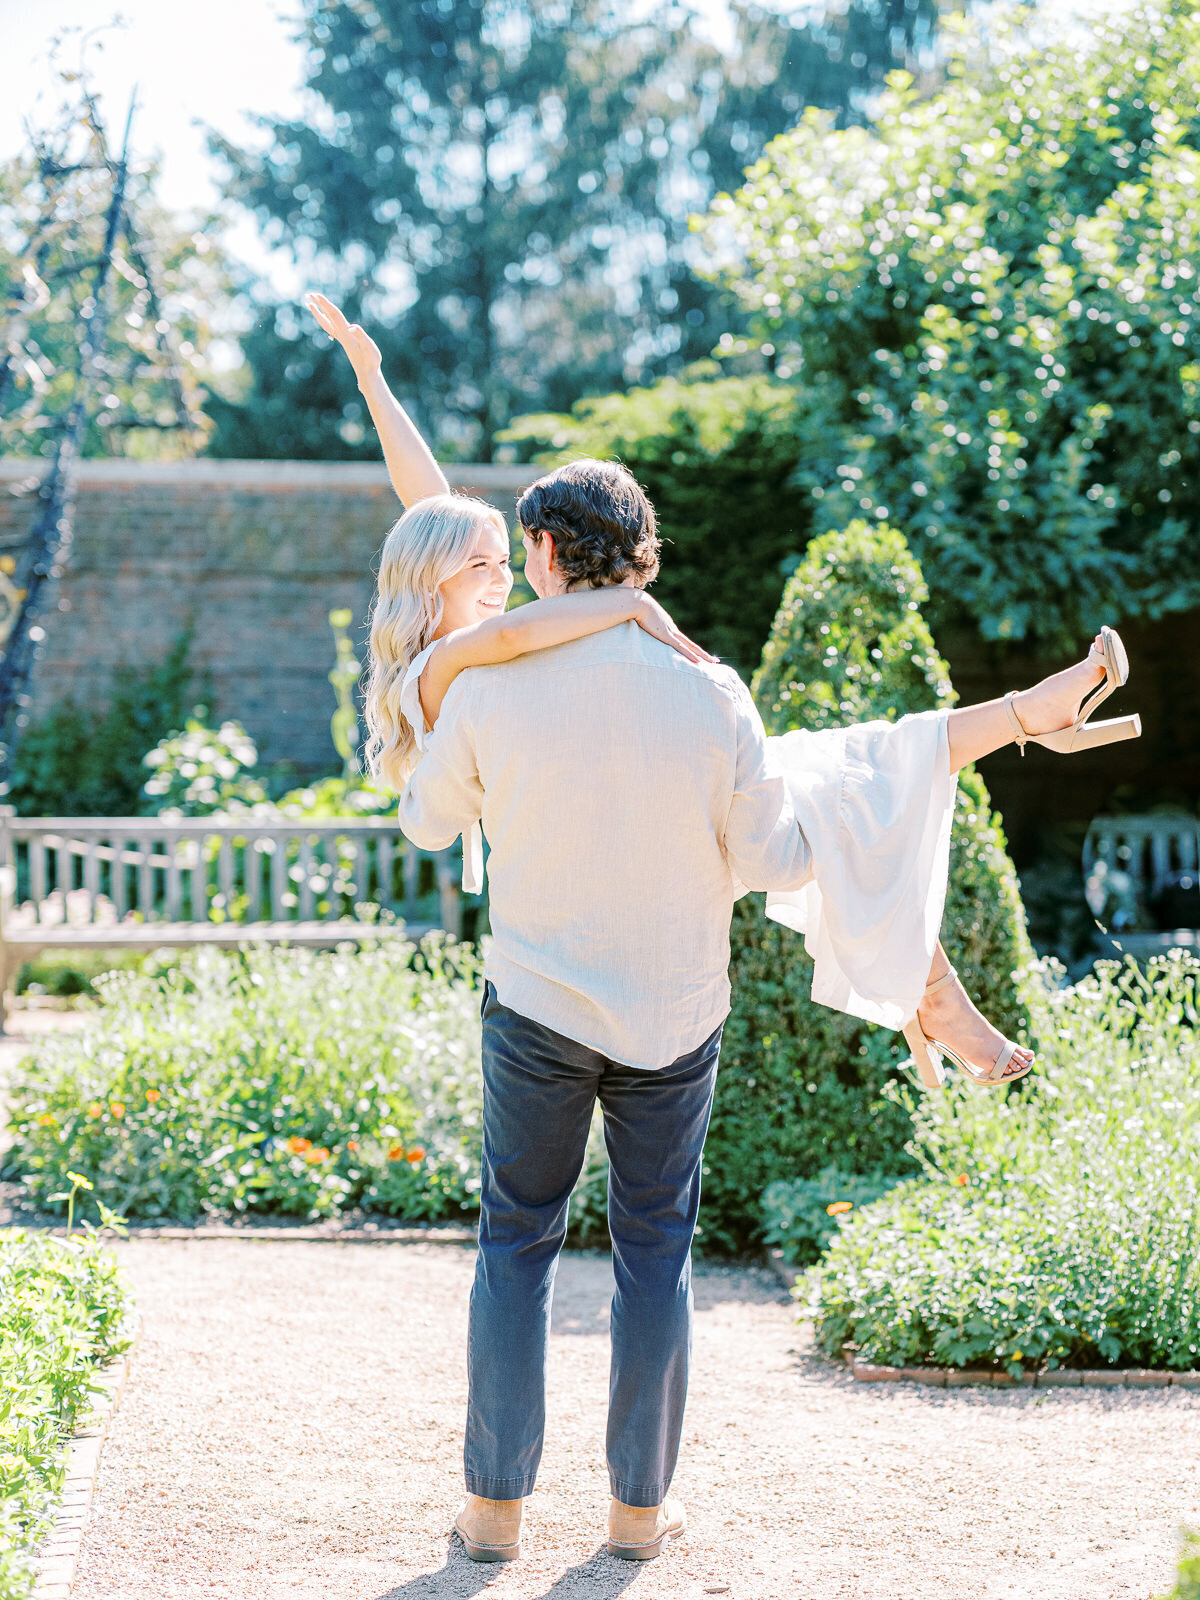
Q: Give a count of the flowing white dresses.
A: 1